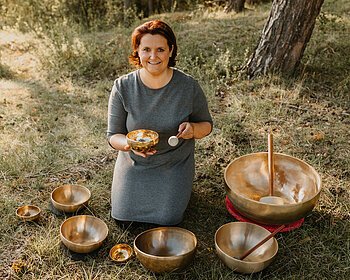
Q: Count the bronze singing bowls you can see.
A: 8